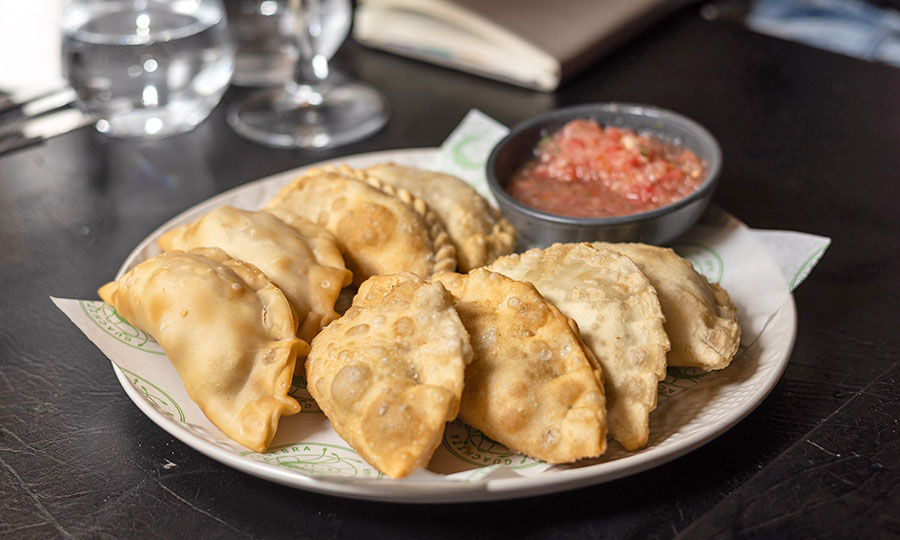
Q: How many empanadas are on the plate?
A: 8